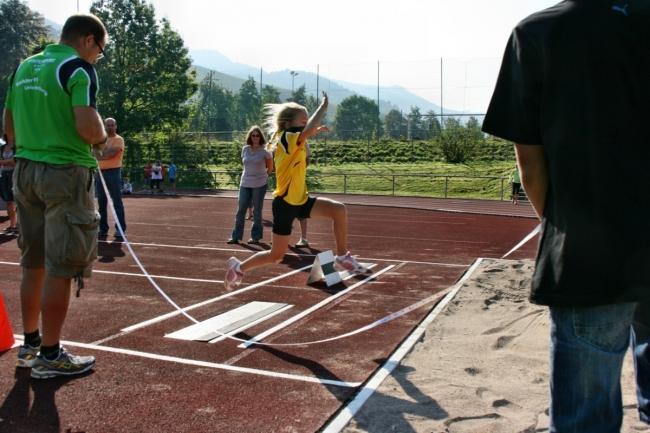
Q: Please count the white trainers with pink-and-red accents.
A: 2